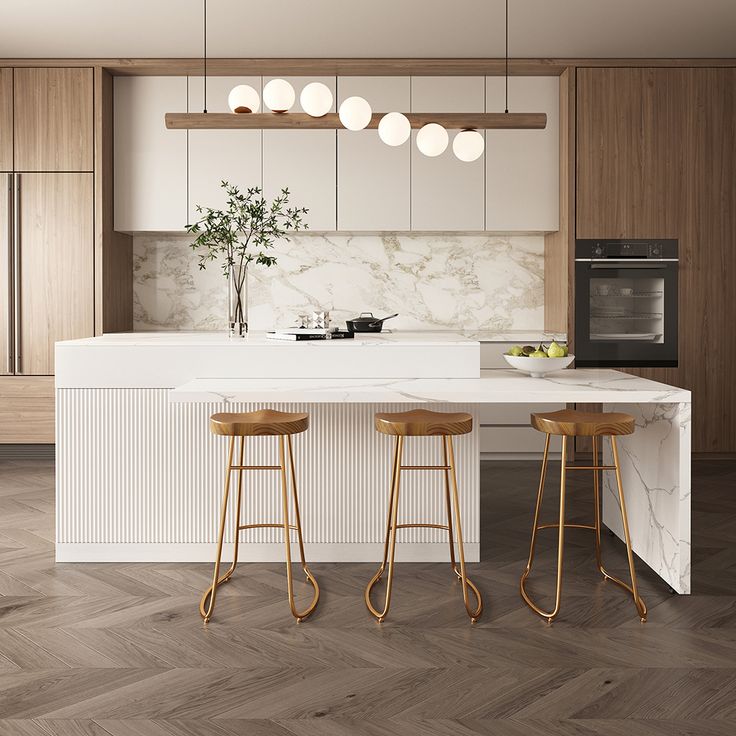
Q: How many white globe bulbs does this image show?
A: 7